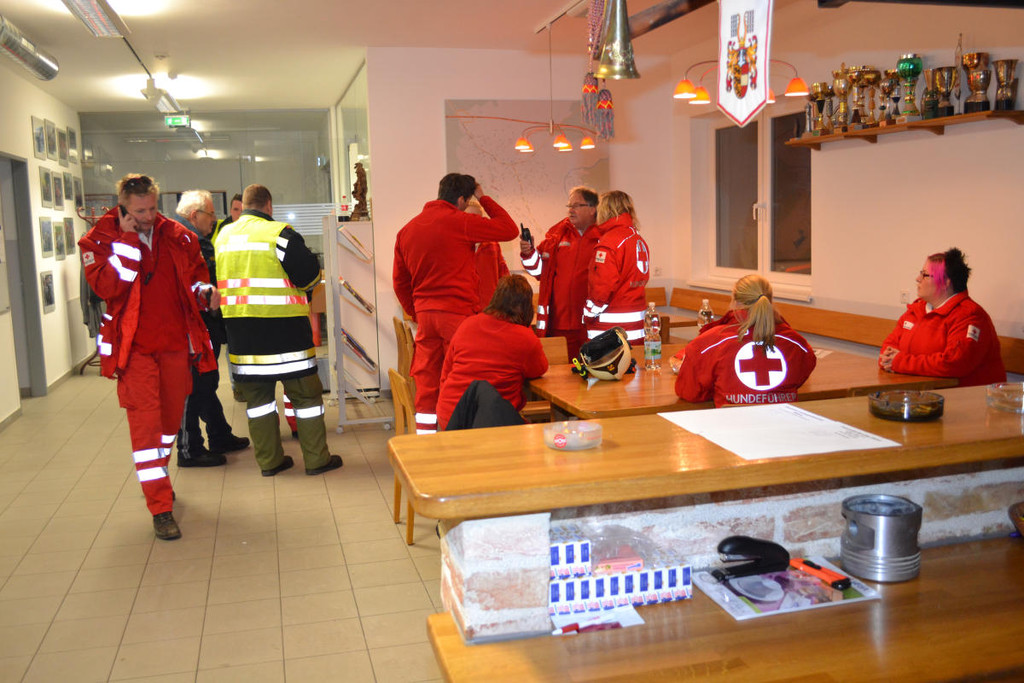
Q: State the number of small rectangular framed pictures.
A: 12